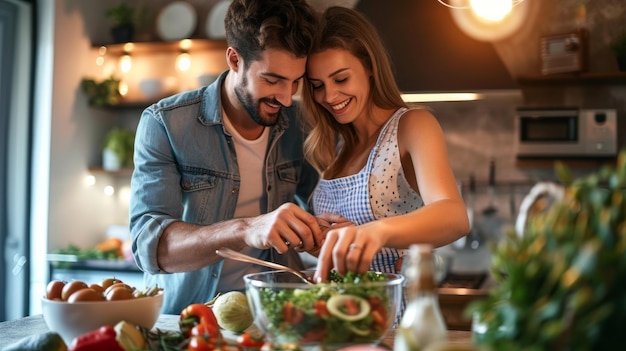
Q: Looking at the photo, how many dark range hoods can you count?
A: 1